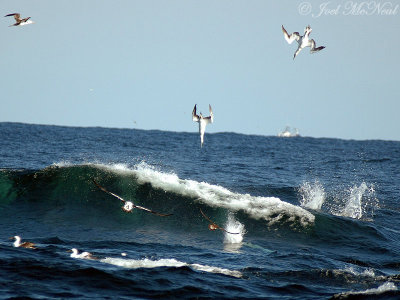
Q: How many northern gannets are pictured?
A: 7